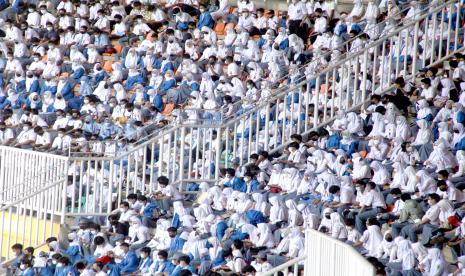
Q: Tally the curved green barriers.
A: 0